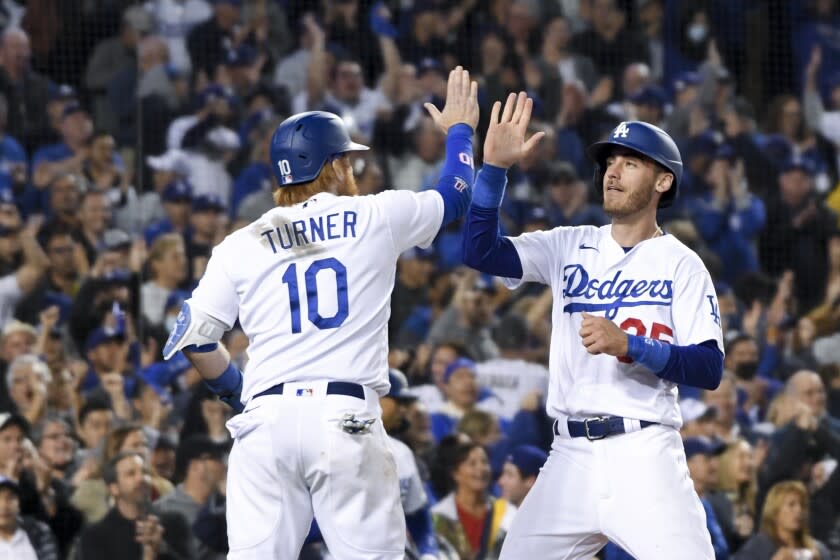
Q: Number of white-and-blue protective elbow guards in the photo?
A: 1